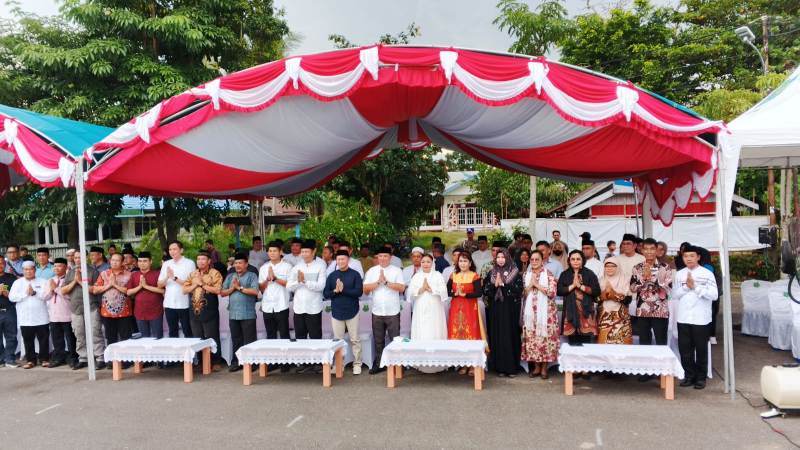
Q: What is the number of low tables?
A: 4